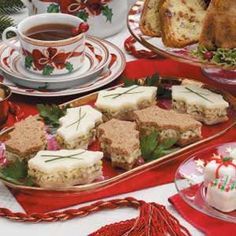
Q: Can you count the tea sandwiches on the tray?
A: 7